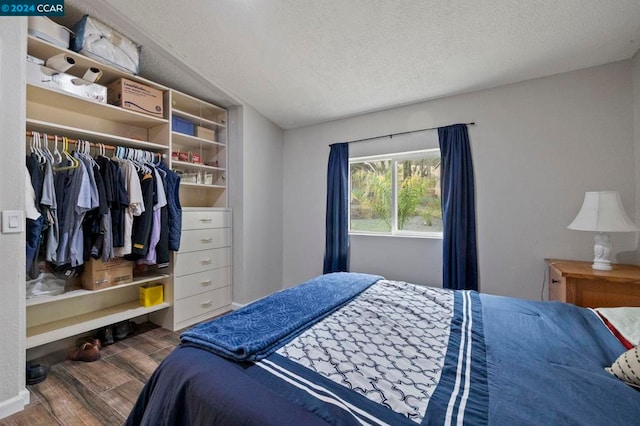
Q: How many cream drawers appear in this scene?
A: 5